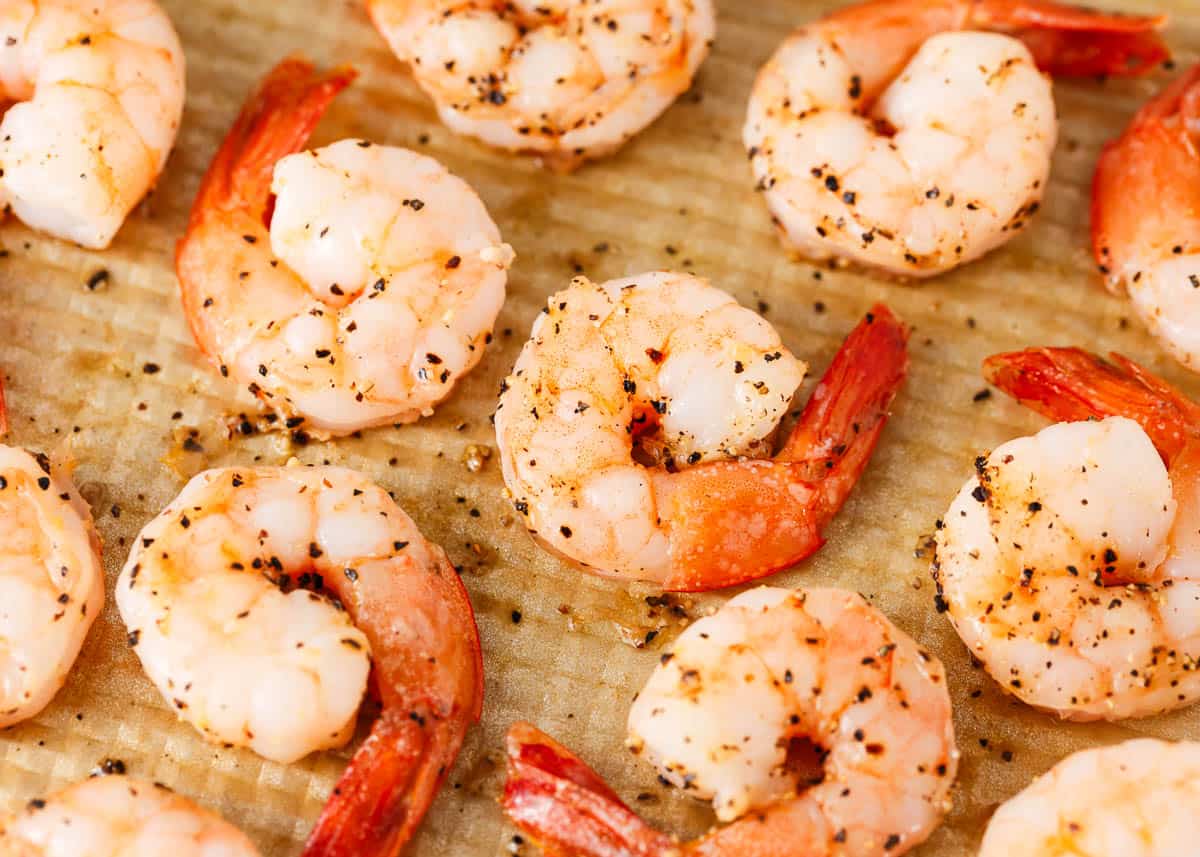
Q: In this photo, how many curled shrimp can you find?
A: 12